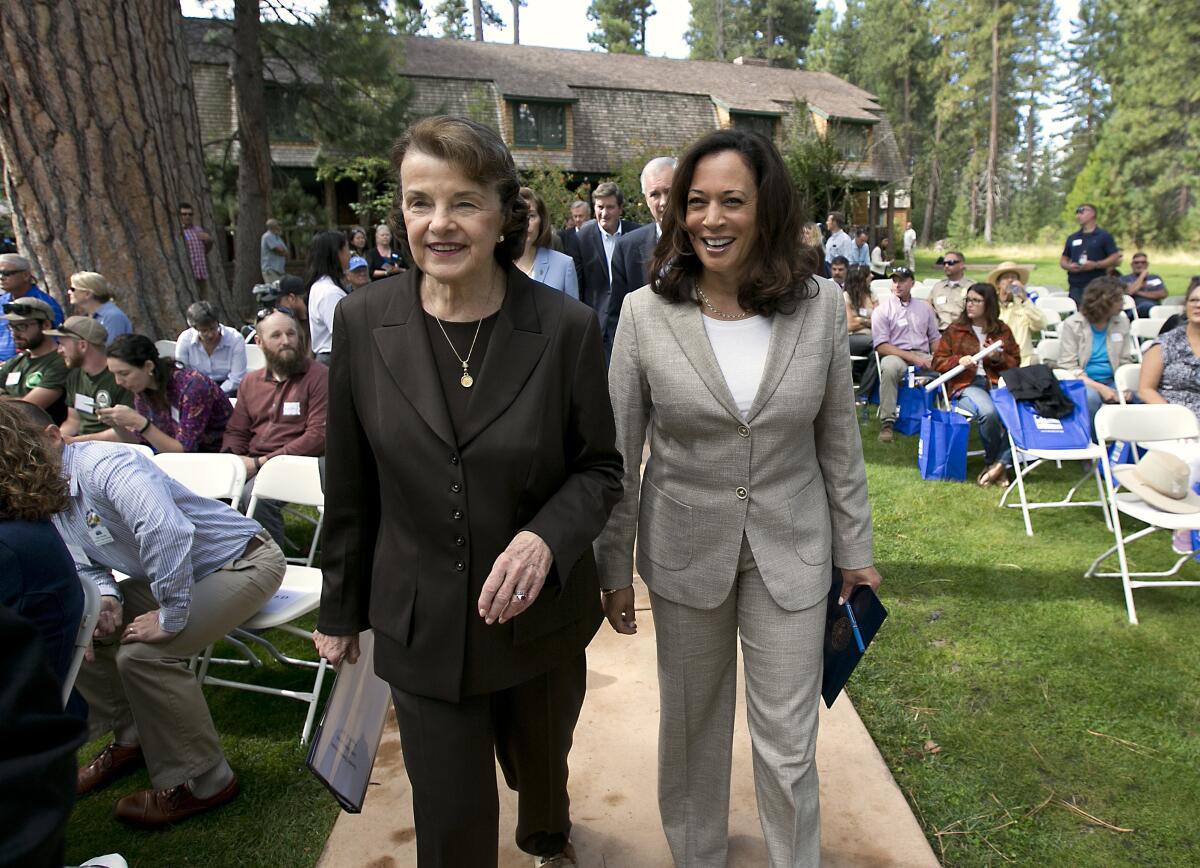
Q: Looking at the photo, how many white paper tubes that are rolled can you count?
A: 1